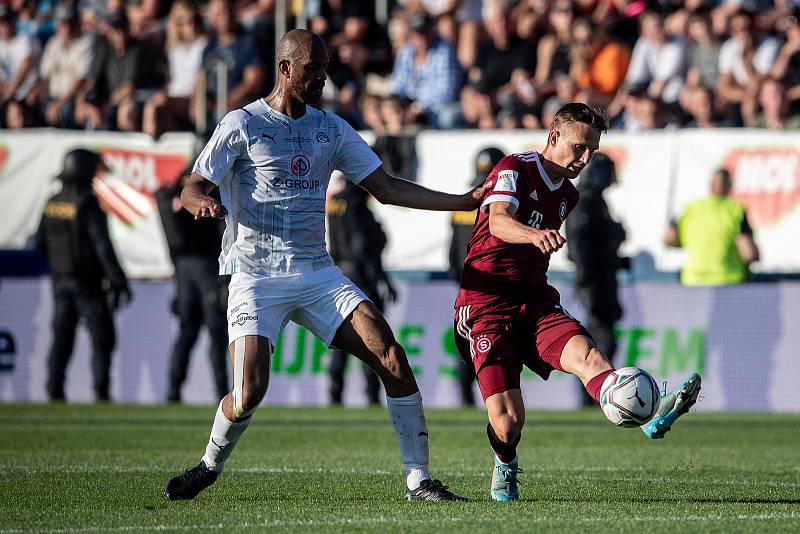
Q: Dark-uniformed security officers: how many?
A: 5